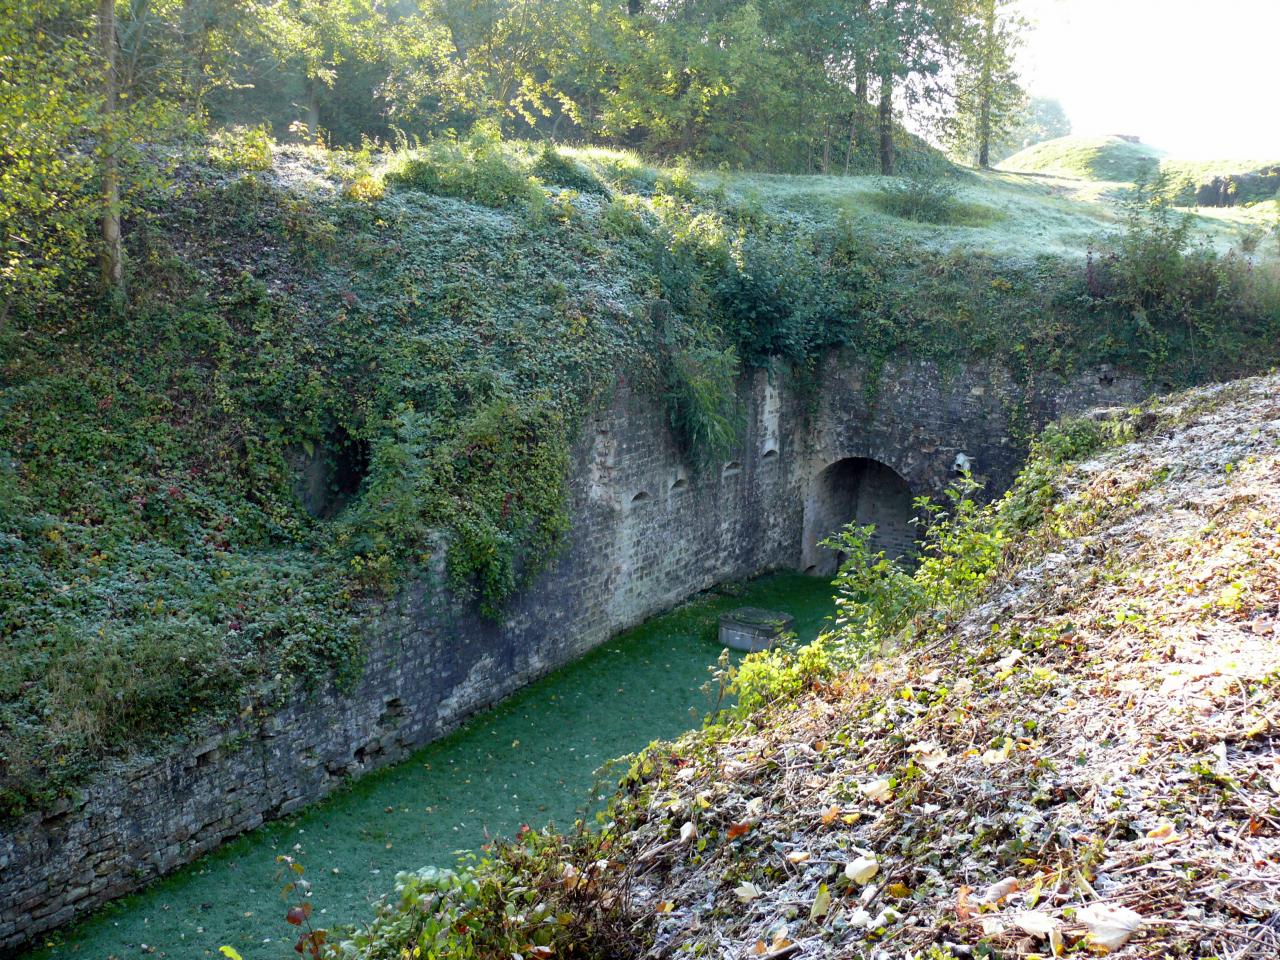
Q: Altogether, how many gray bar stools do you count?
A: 0